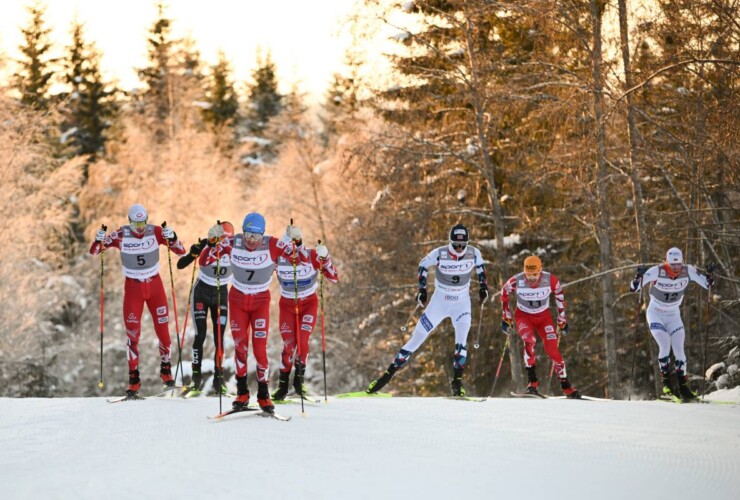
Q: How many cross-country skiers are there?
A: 7